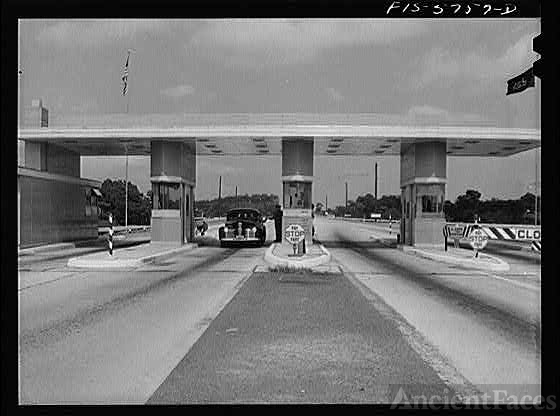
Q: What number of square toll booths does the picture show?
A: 3